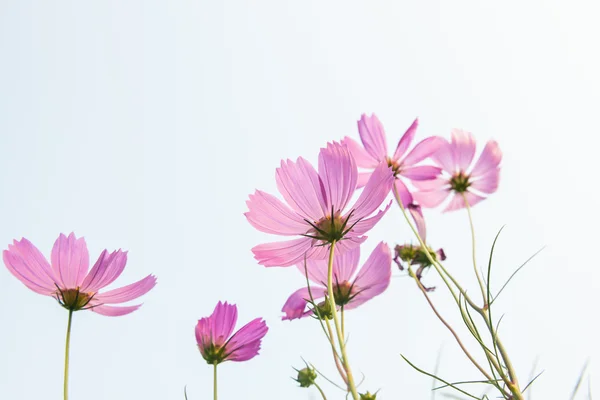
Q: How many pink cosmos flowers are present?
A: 6